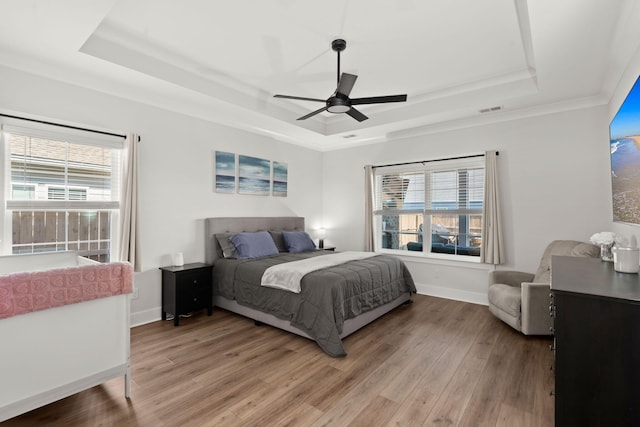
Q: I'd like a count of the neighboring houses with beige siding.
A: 1